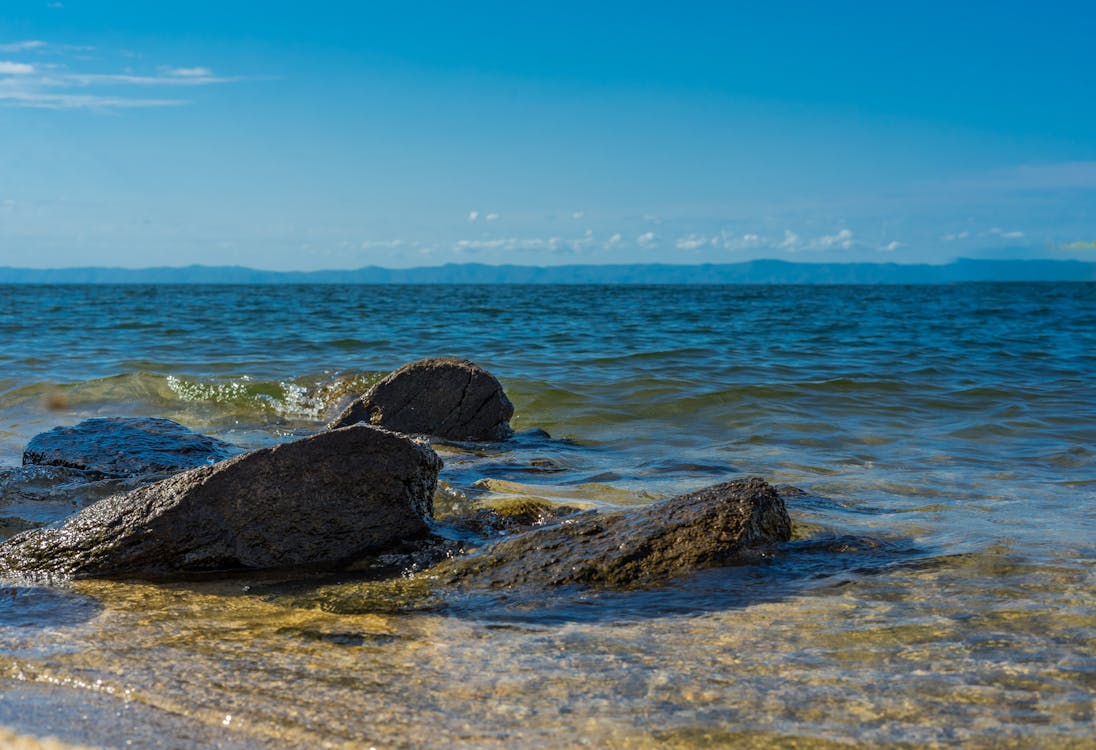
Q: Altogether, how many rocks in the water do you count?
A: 4